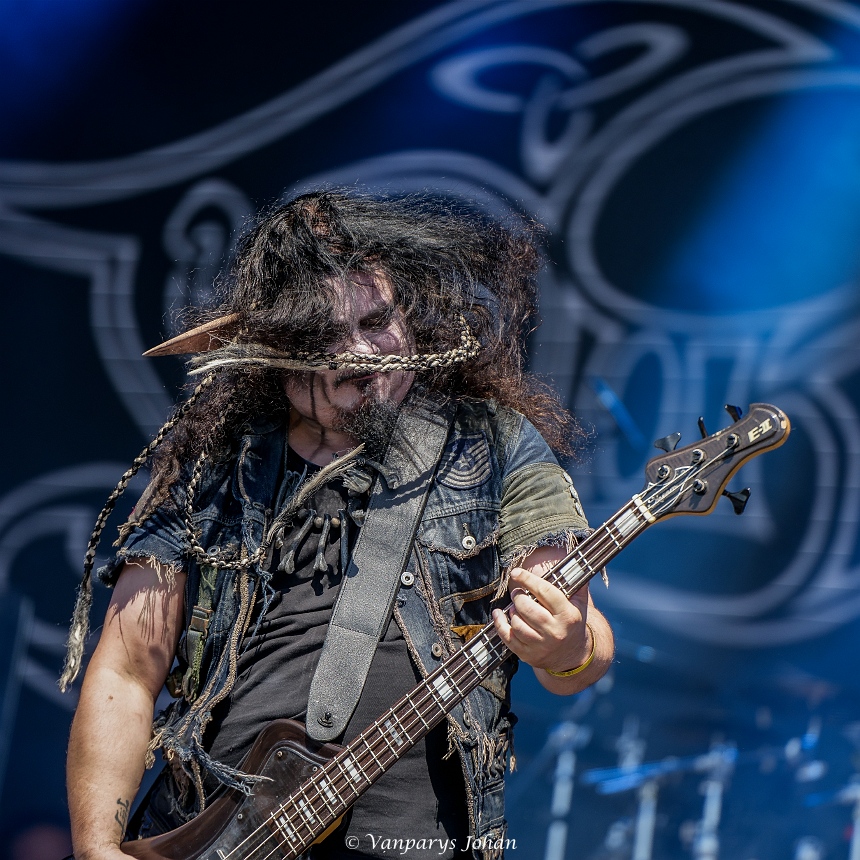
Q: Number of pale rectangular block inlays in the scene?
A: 9